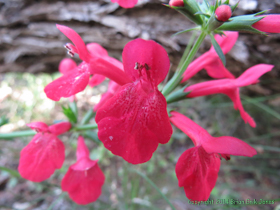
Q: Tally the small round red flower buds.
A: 2